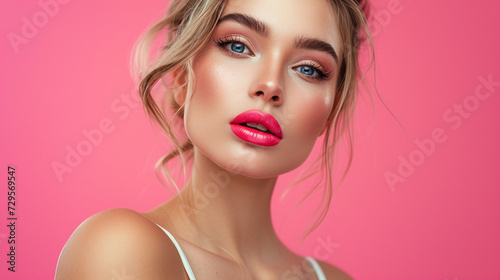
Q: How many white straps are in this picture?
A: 2